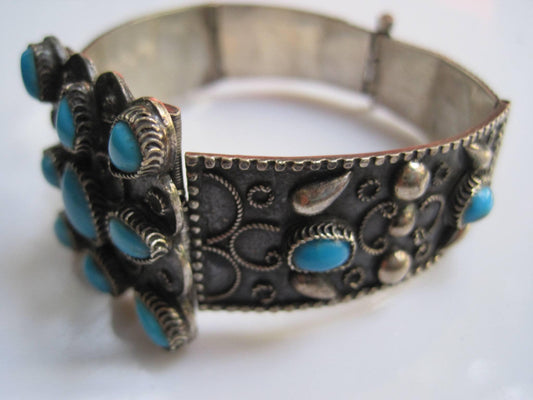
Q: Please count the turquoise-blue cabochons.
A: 11